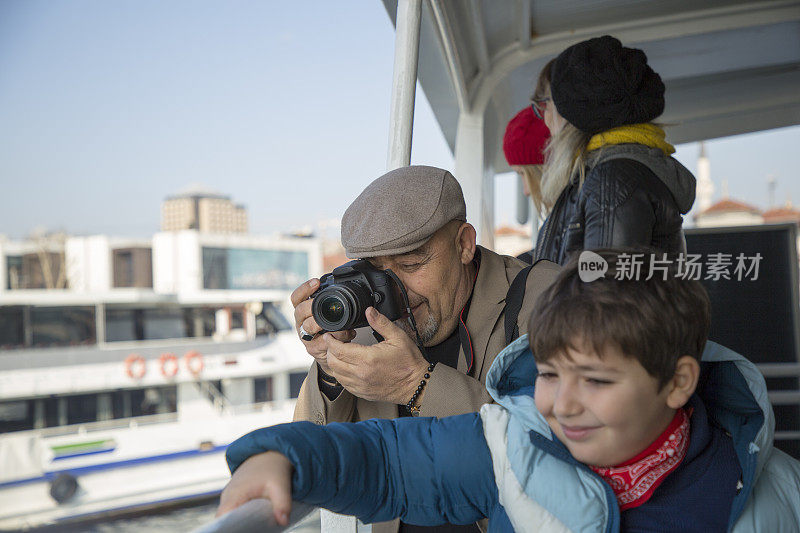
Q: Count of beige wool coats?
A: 1